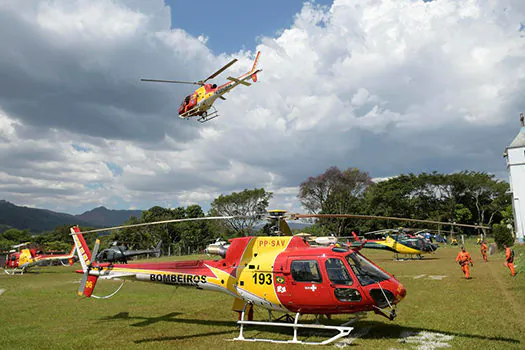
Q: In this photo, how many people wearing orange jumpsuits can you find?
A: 3